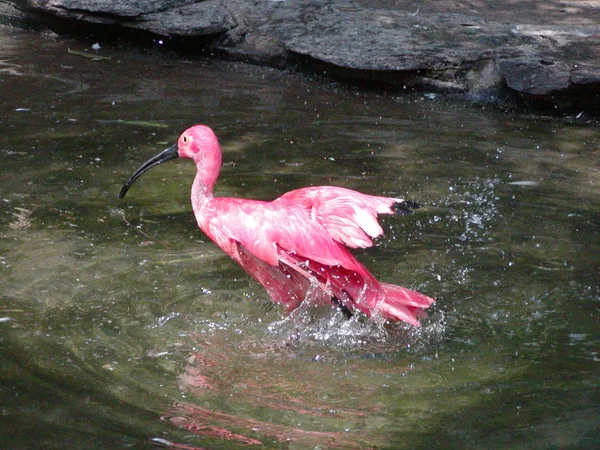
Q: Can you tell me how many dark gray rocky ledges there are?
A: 1